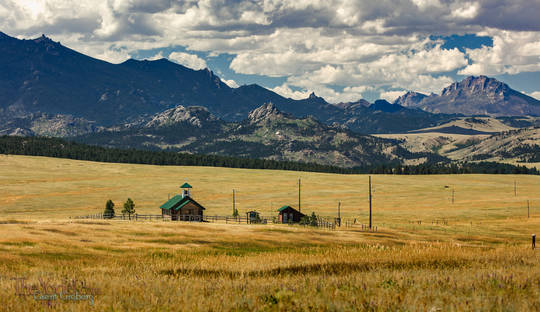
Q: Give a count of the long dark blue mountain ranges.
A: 1